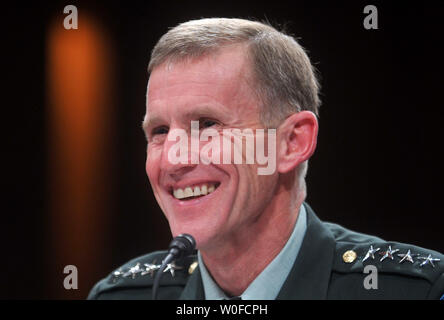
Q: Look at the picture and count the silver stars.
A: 8